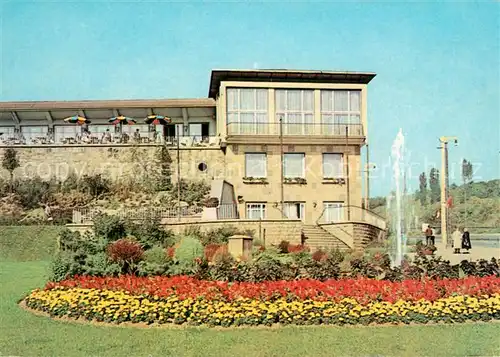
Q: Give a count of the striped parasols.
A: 3